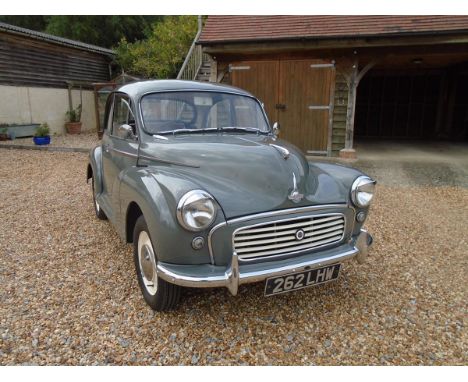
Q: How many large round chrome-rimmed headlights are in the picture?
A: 2